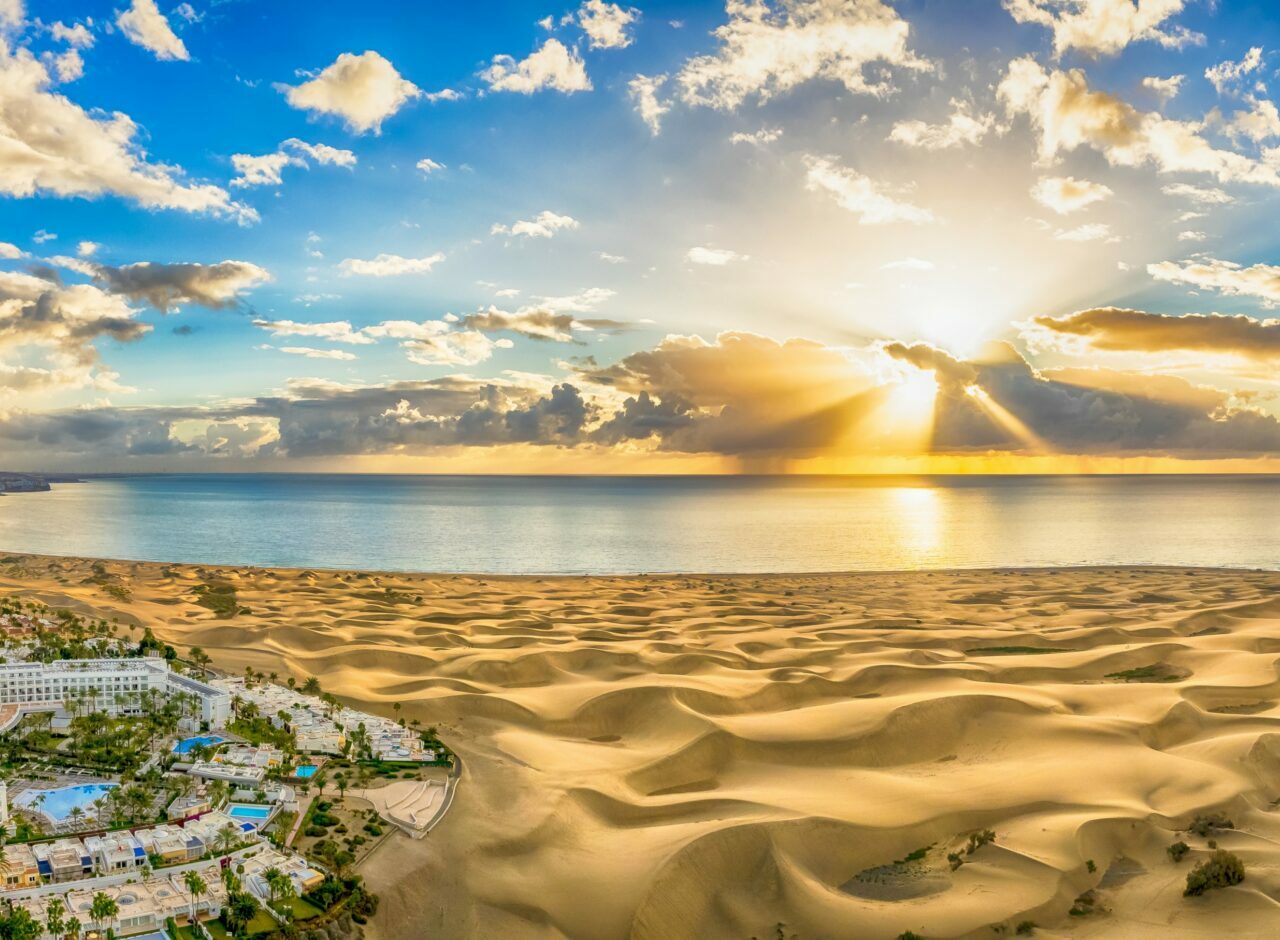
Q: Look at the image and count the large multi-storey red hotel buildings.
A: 0